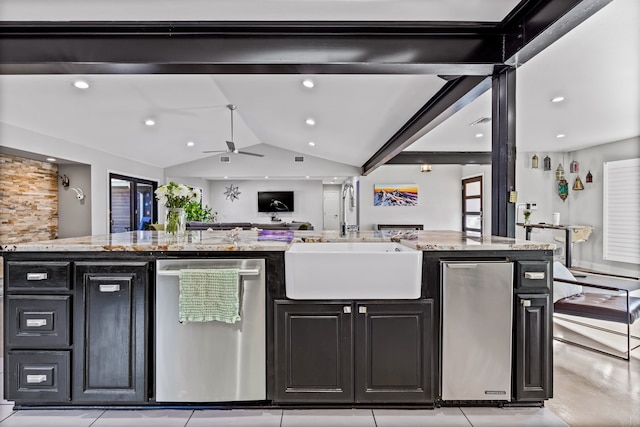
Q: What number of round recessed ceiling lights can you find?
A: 14